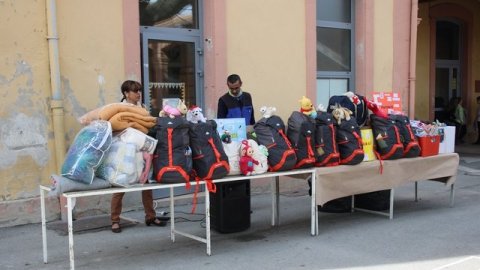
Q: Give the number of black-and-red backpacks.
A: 8